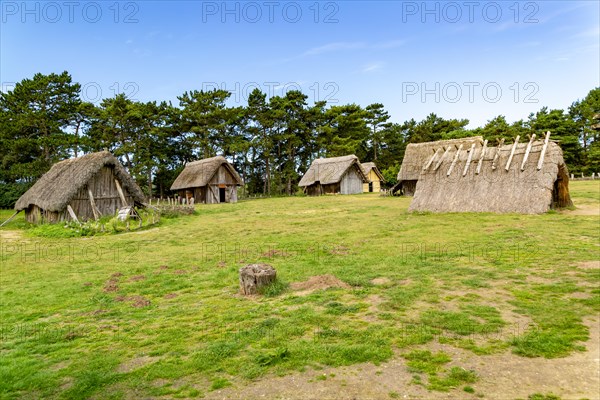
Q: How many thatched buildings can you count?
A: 6